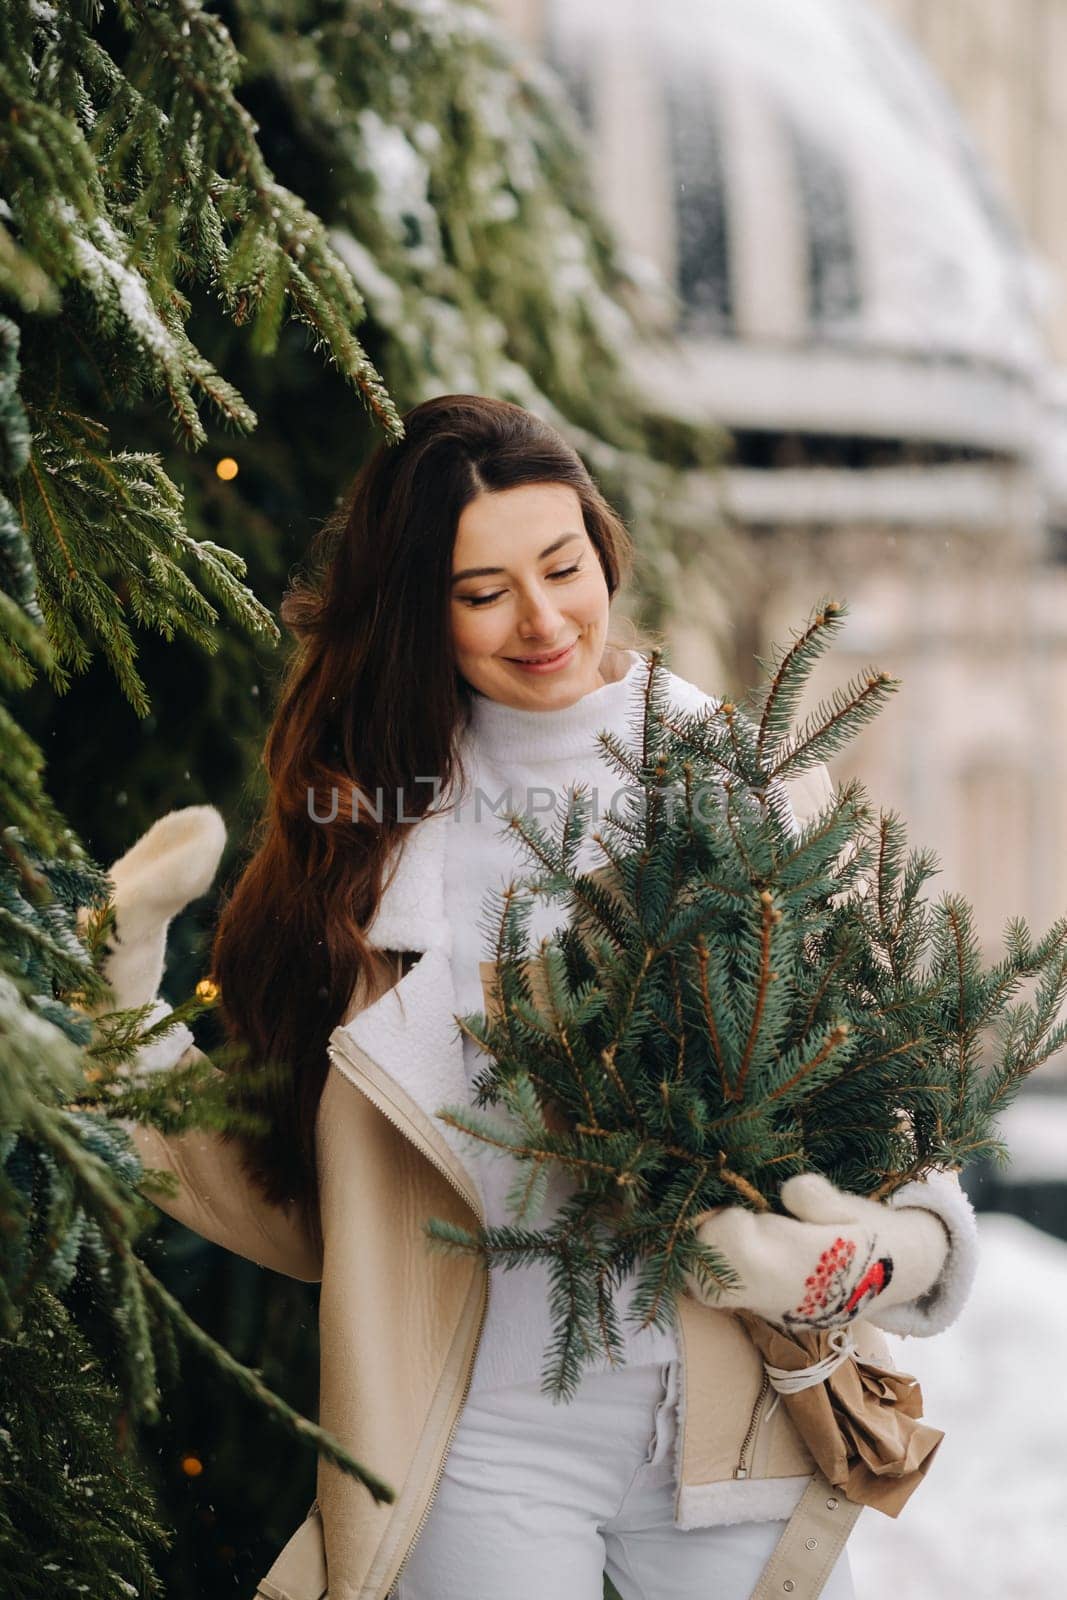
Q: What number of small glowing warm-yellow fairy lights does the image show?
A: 3